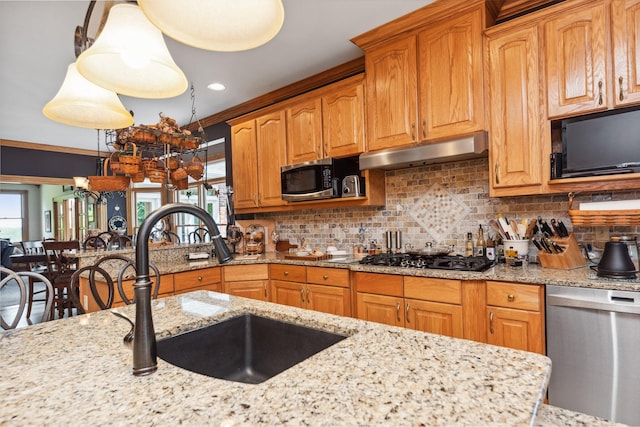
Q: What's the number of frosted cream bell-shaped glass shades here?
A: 3